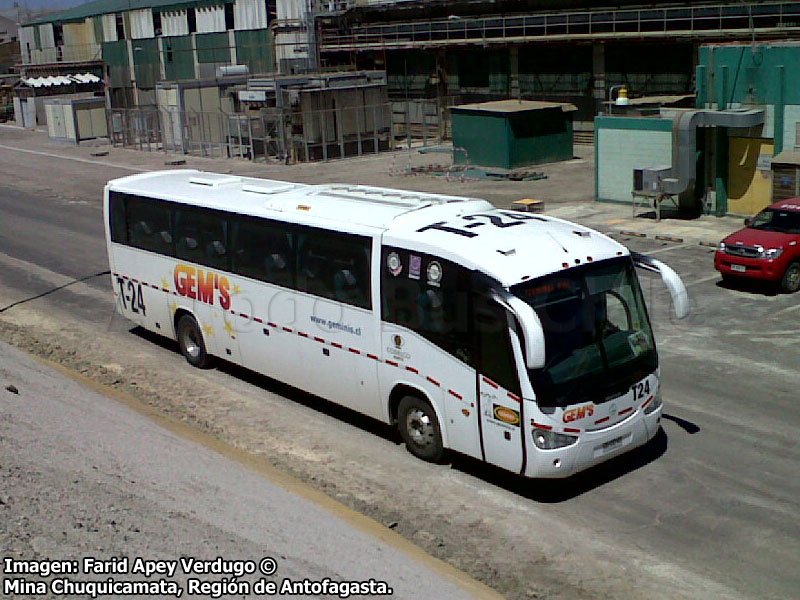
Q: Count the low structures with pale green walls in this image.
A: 1